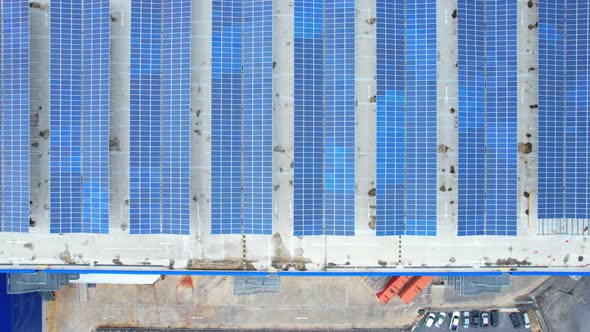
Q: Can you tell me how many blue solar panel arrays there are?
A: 8